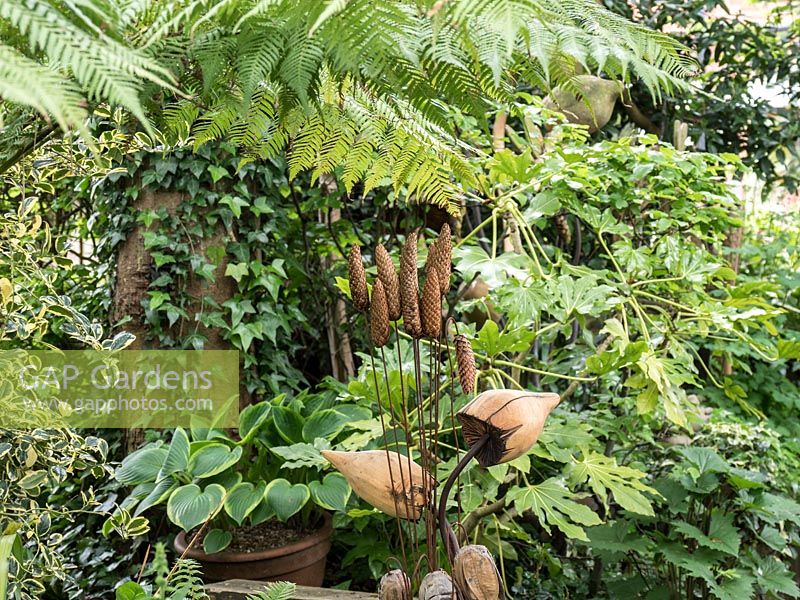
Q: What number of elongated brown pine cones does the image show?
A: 8